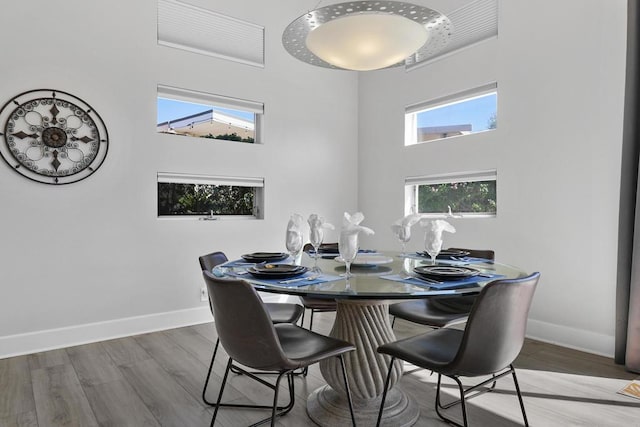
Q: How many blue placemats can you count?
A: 5